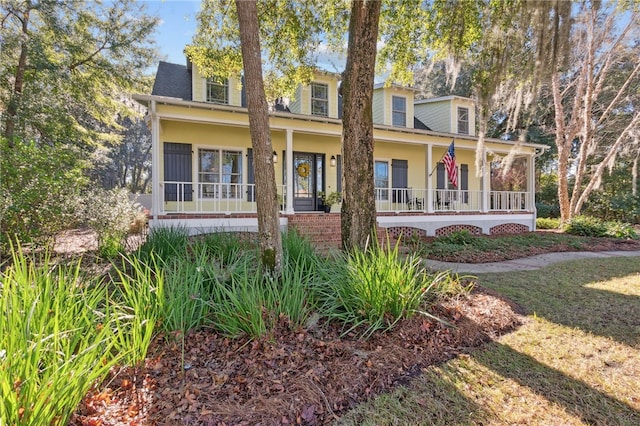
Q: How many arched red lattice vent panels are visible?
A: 3